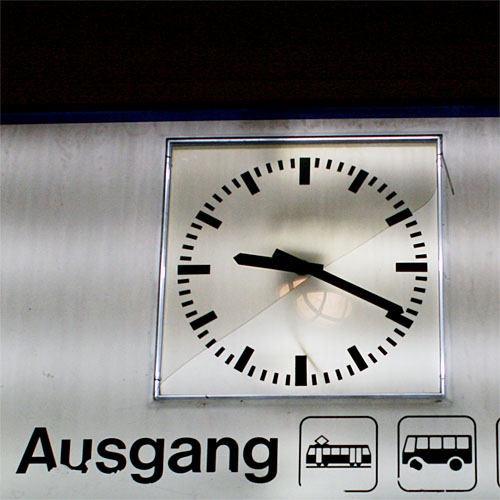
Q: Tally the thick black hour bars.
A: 12